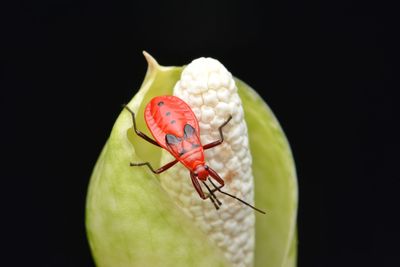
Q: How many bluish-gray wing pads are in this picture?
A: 2